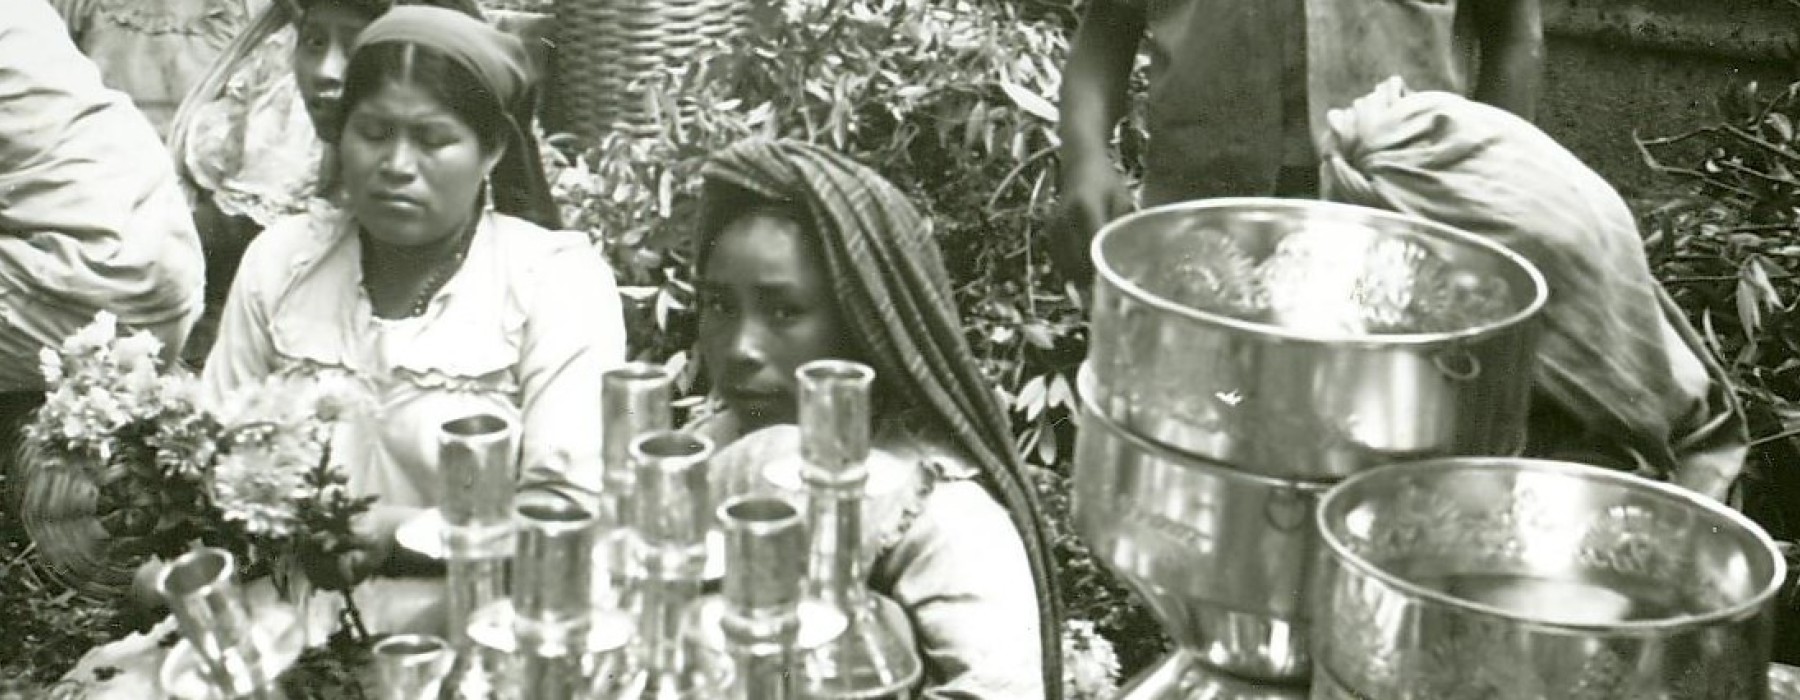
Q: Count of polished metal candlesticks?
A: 8